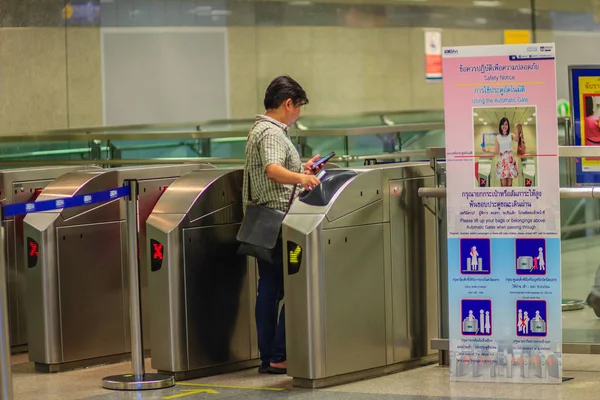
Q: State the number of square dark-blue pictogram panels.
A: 4